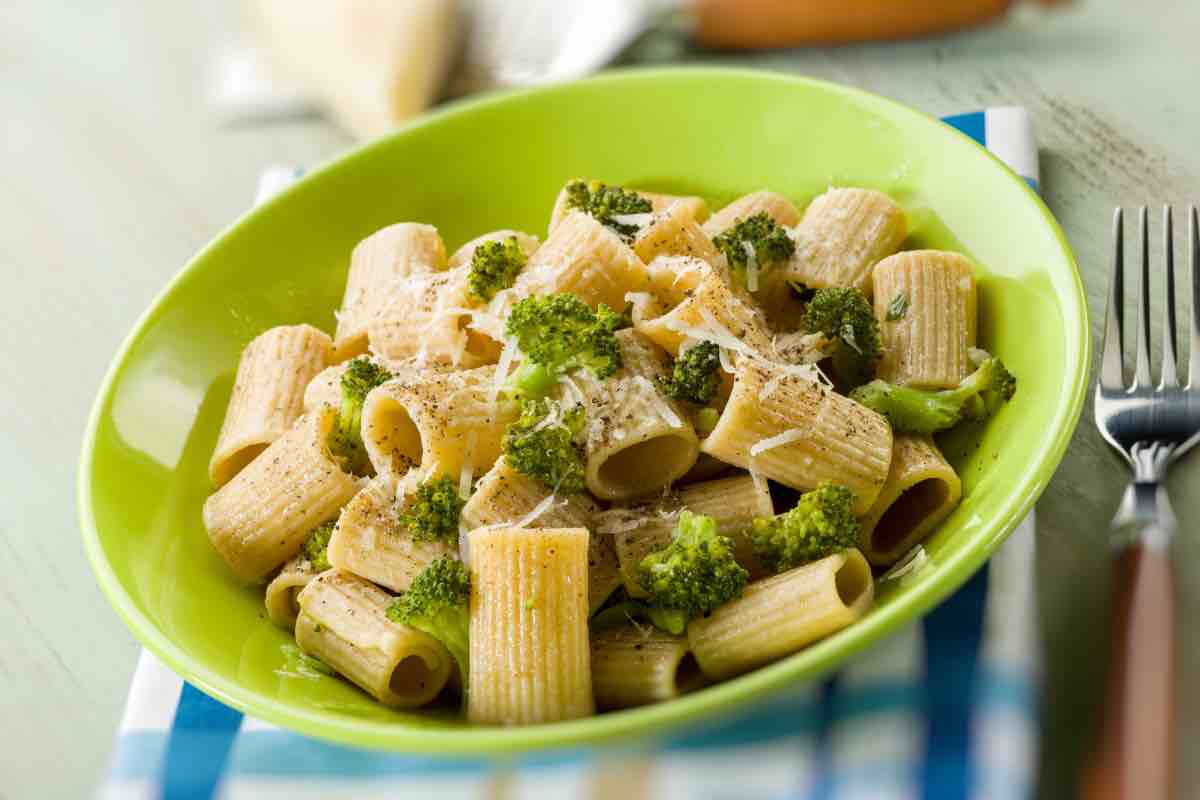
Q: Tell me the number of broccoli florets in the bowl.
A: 14